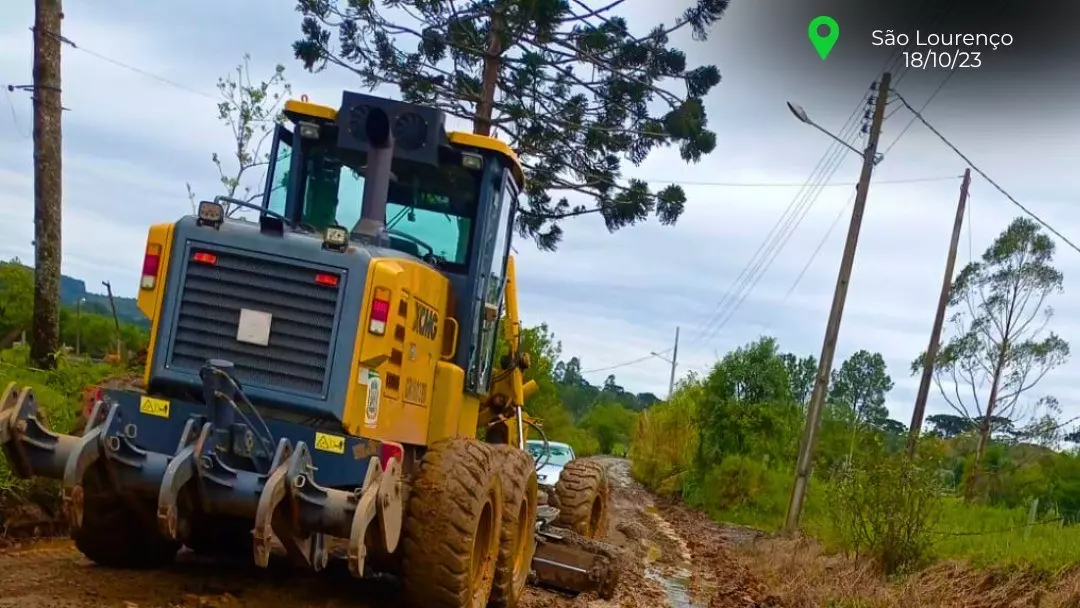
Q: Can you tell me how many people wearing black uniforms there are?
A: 0